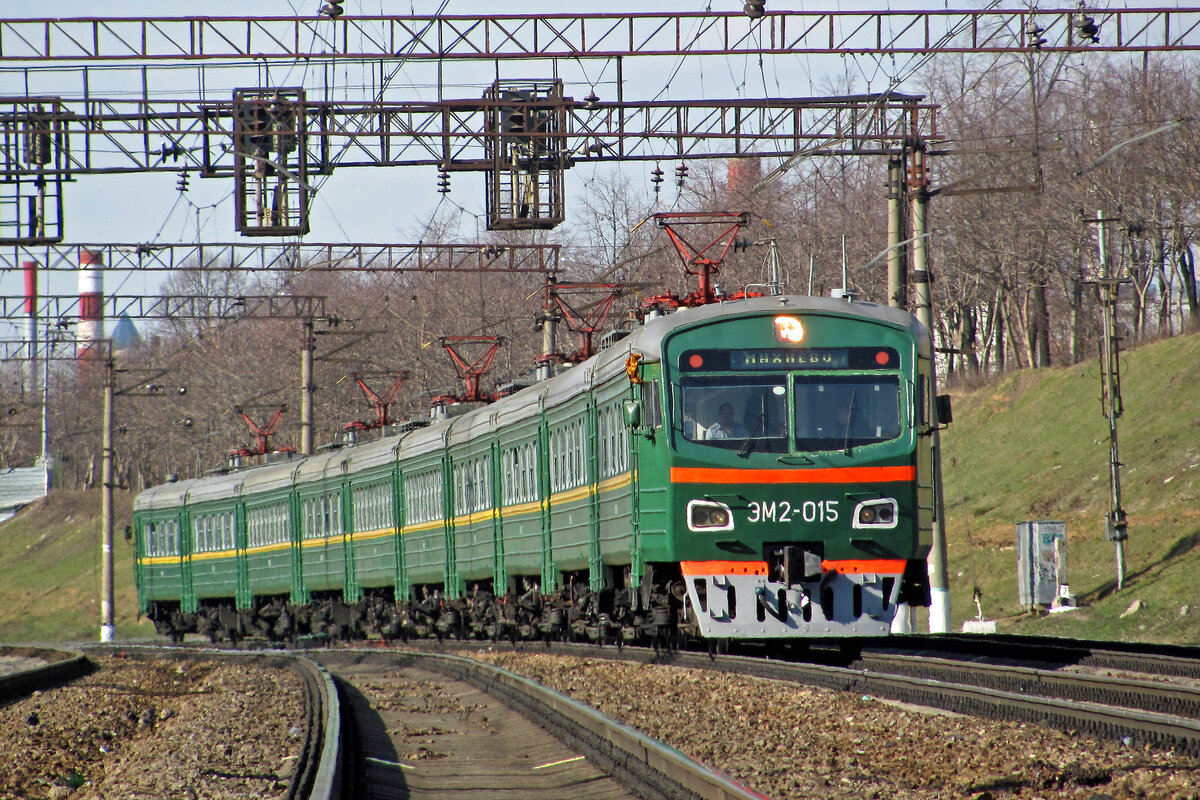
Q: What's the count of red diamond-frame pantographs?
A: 5